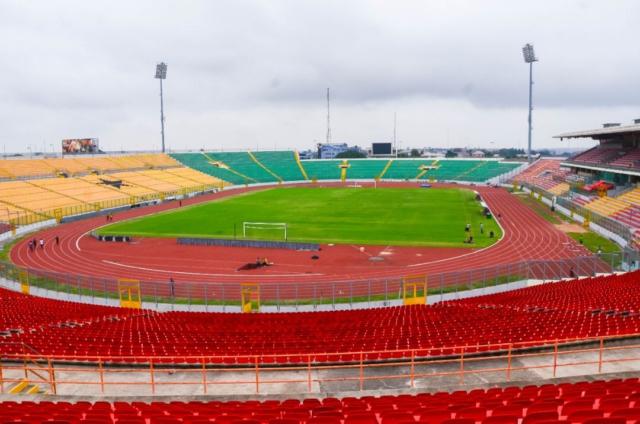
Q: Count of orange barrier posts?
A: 13